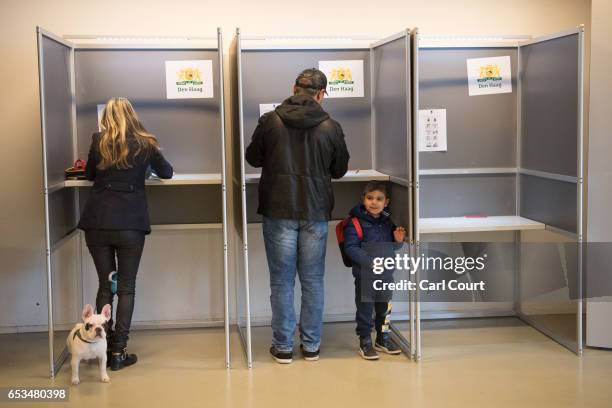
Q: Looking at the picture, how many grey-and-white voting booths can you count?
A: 3